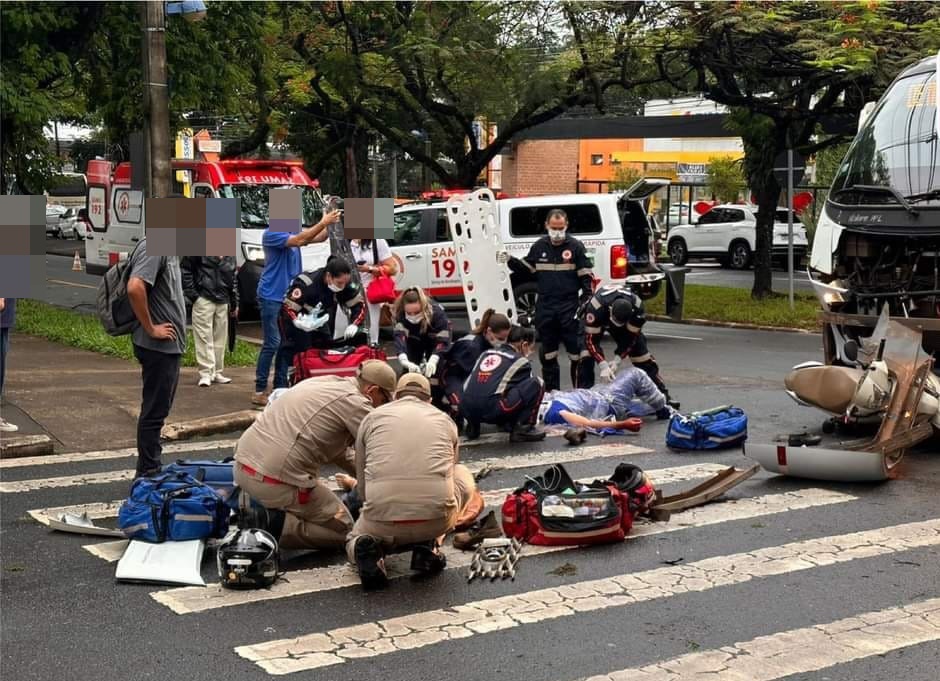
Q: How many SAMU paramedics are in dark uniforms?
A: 6